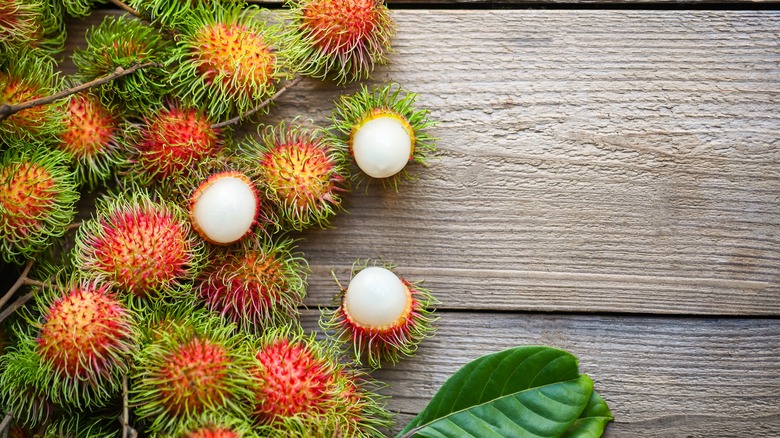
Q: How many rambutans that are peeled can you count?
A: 3